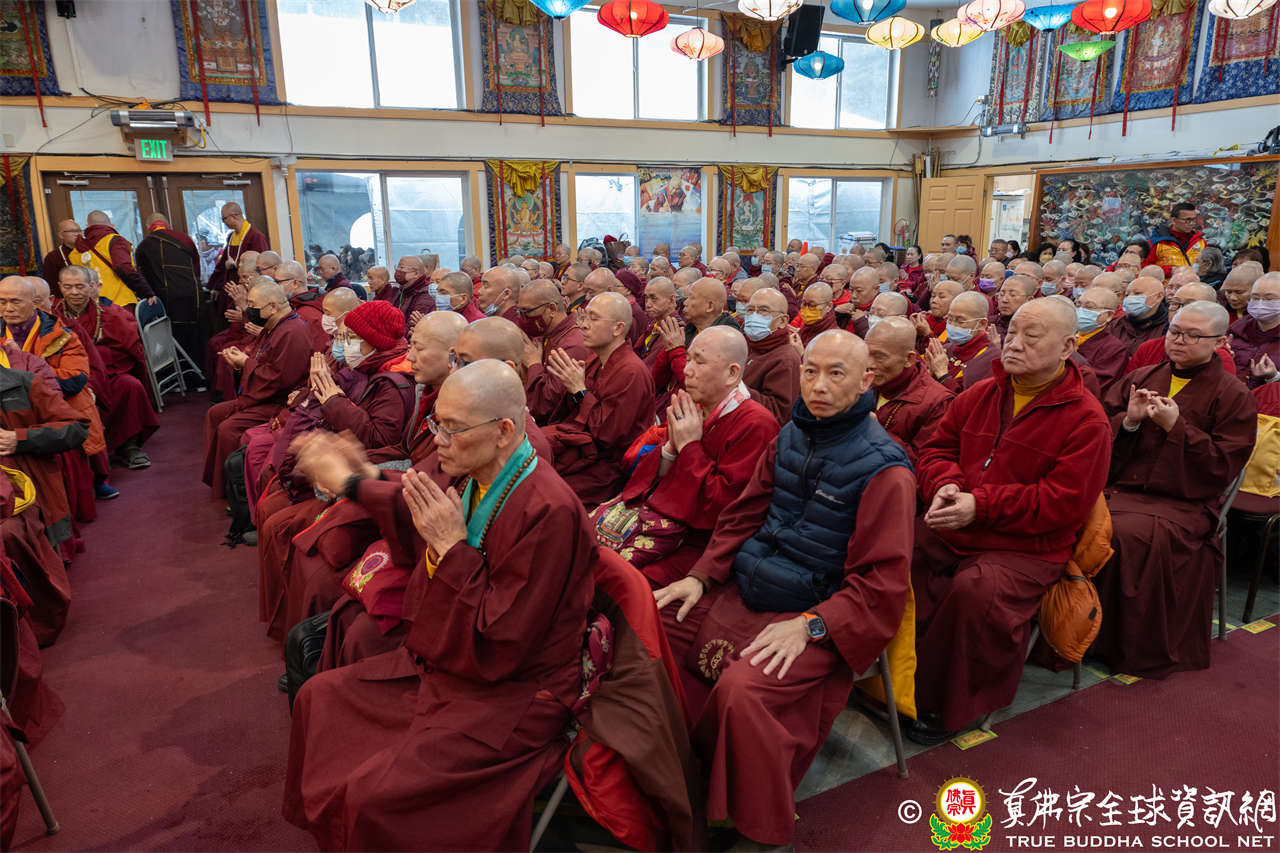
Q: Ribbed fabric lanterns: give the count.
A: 14